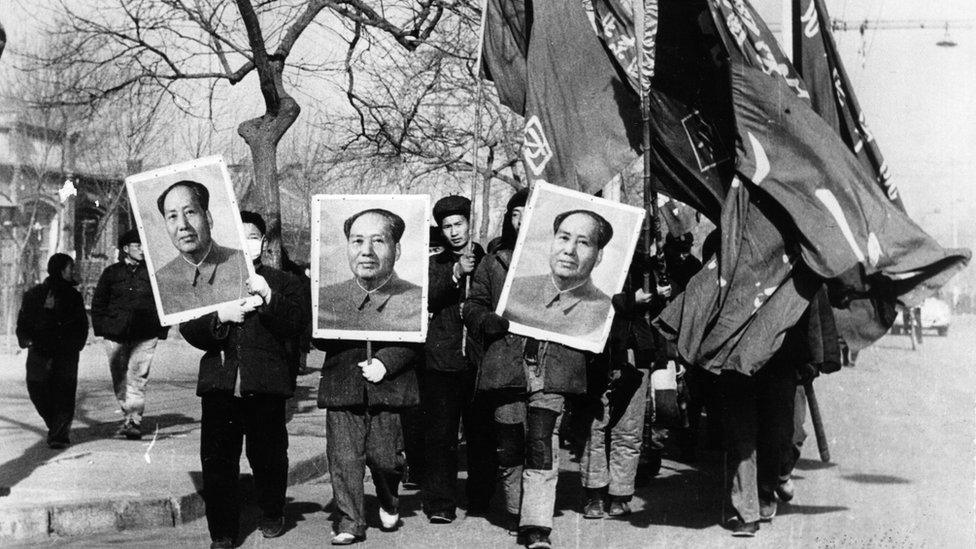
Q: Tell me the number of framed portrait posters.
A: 3